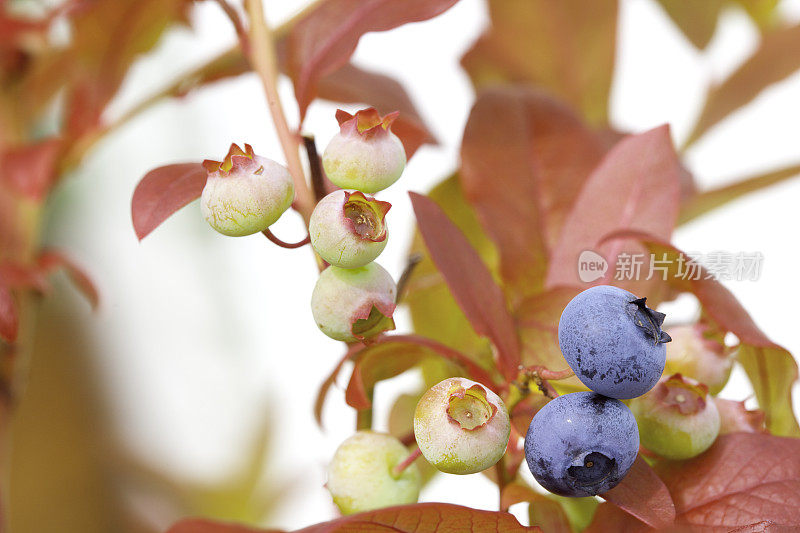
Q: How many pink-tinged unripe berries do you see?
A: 9